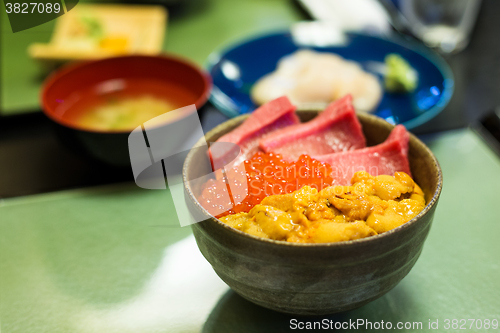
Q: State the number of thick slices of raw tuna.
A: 3